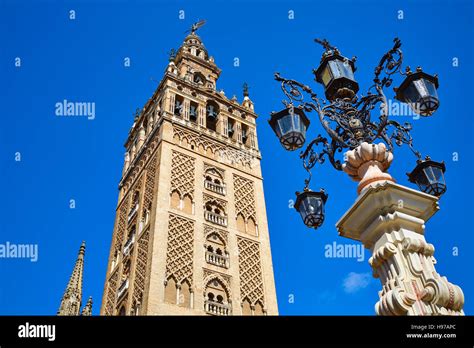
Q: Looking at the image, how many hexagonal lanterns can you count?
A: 5